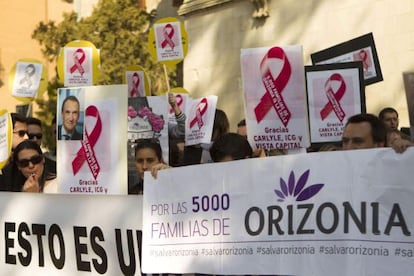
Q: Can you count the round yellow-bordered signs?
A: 6